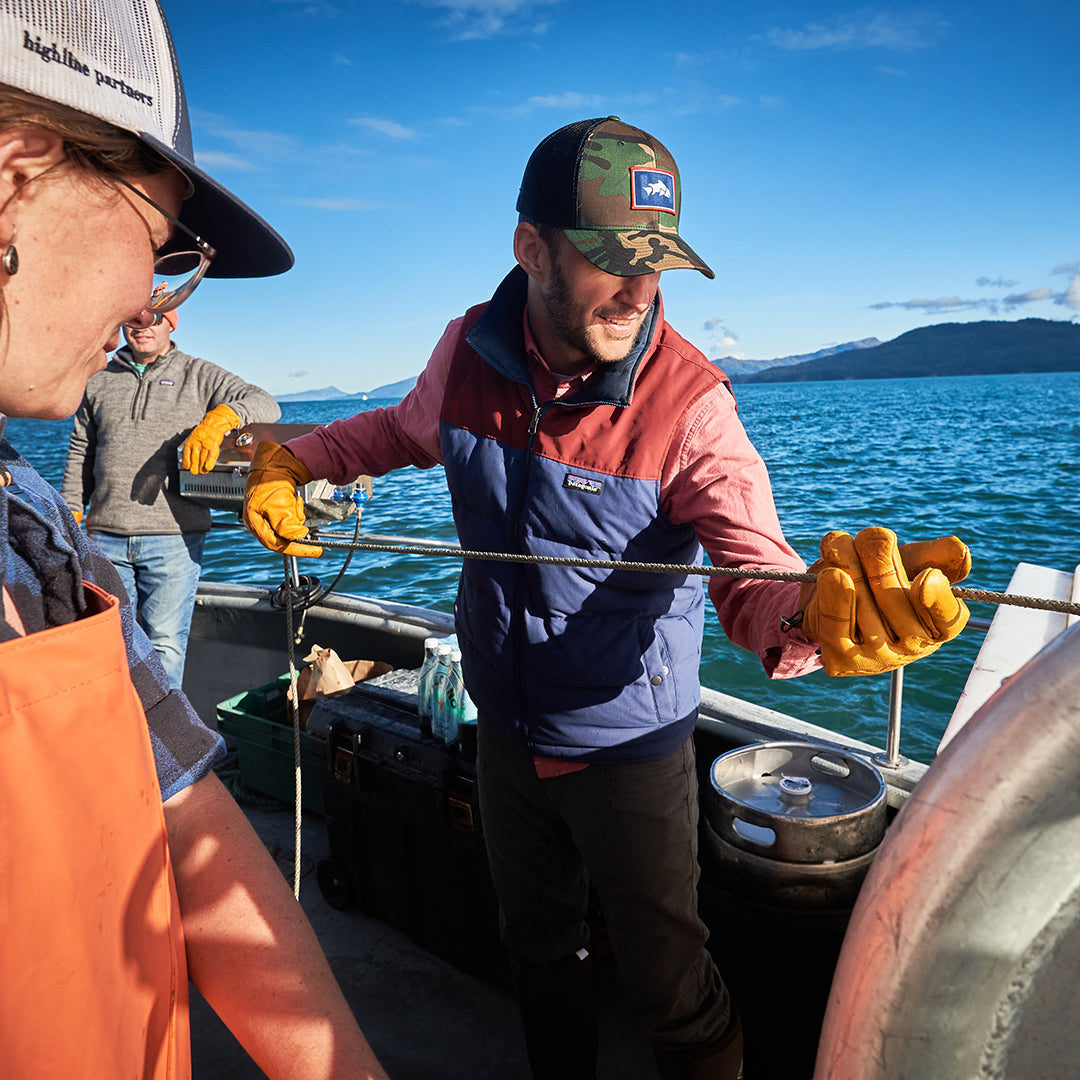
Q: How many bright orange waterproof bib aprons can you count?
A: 1